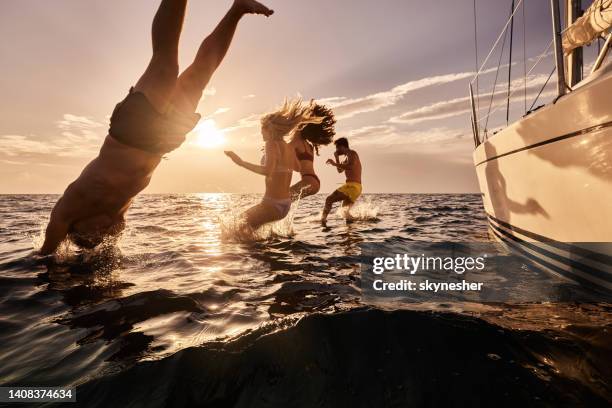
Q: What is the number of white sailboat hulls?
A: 1